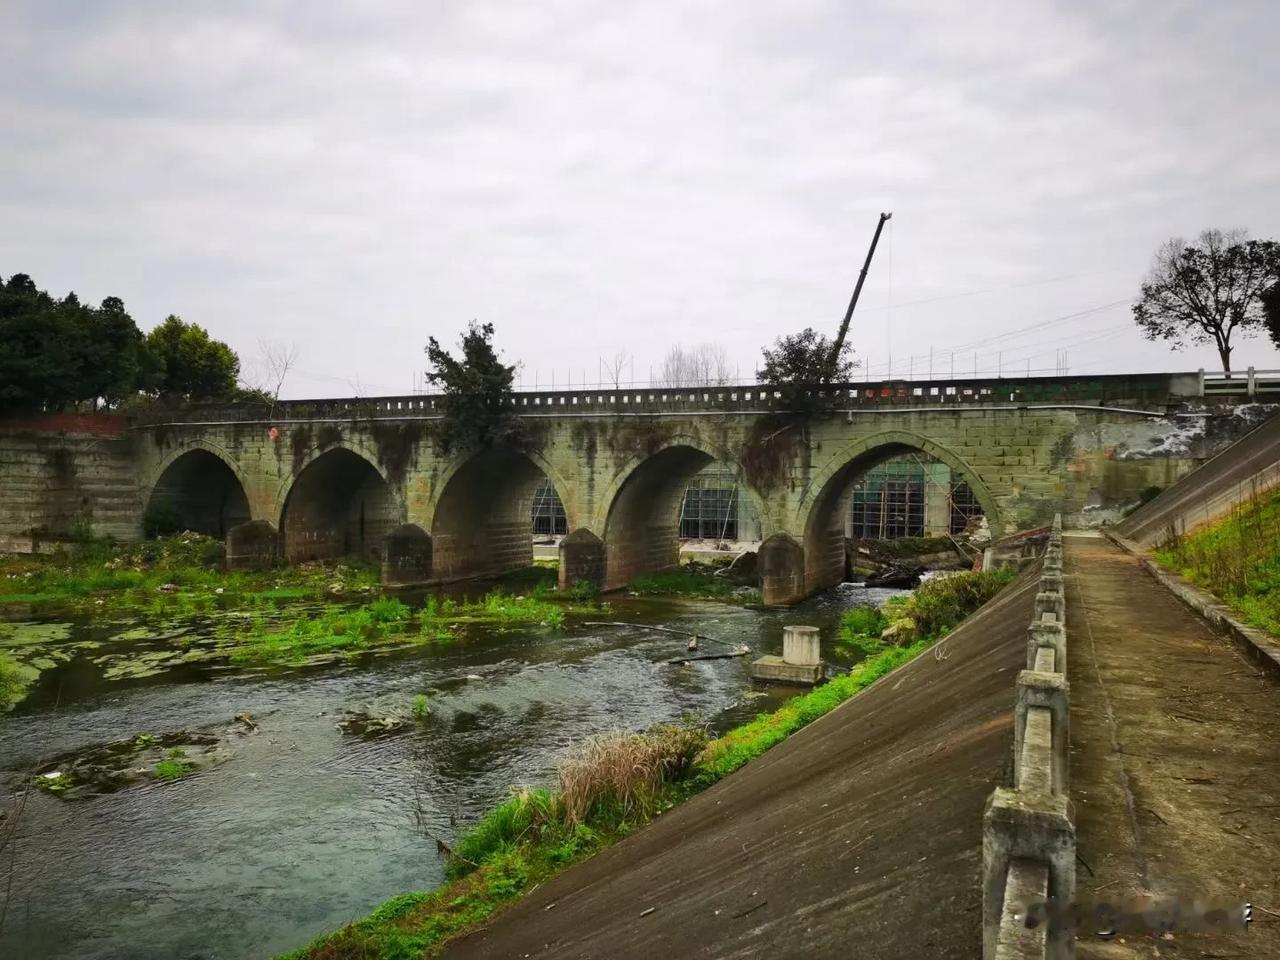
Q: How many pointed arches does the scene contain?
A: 5